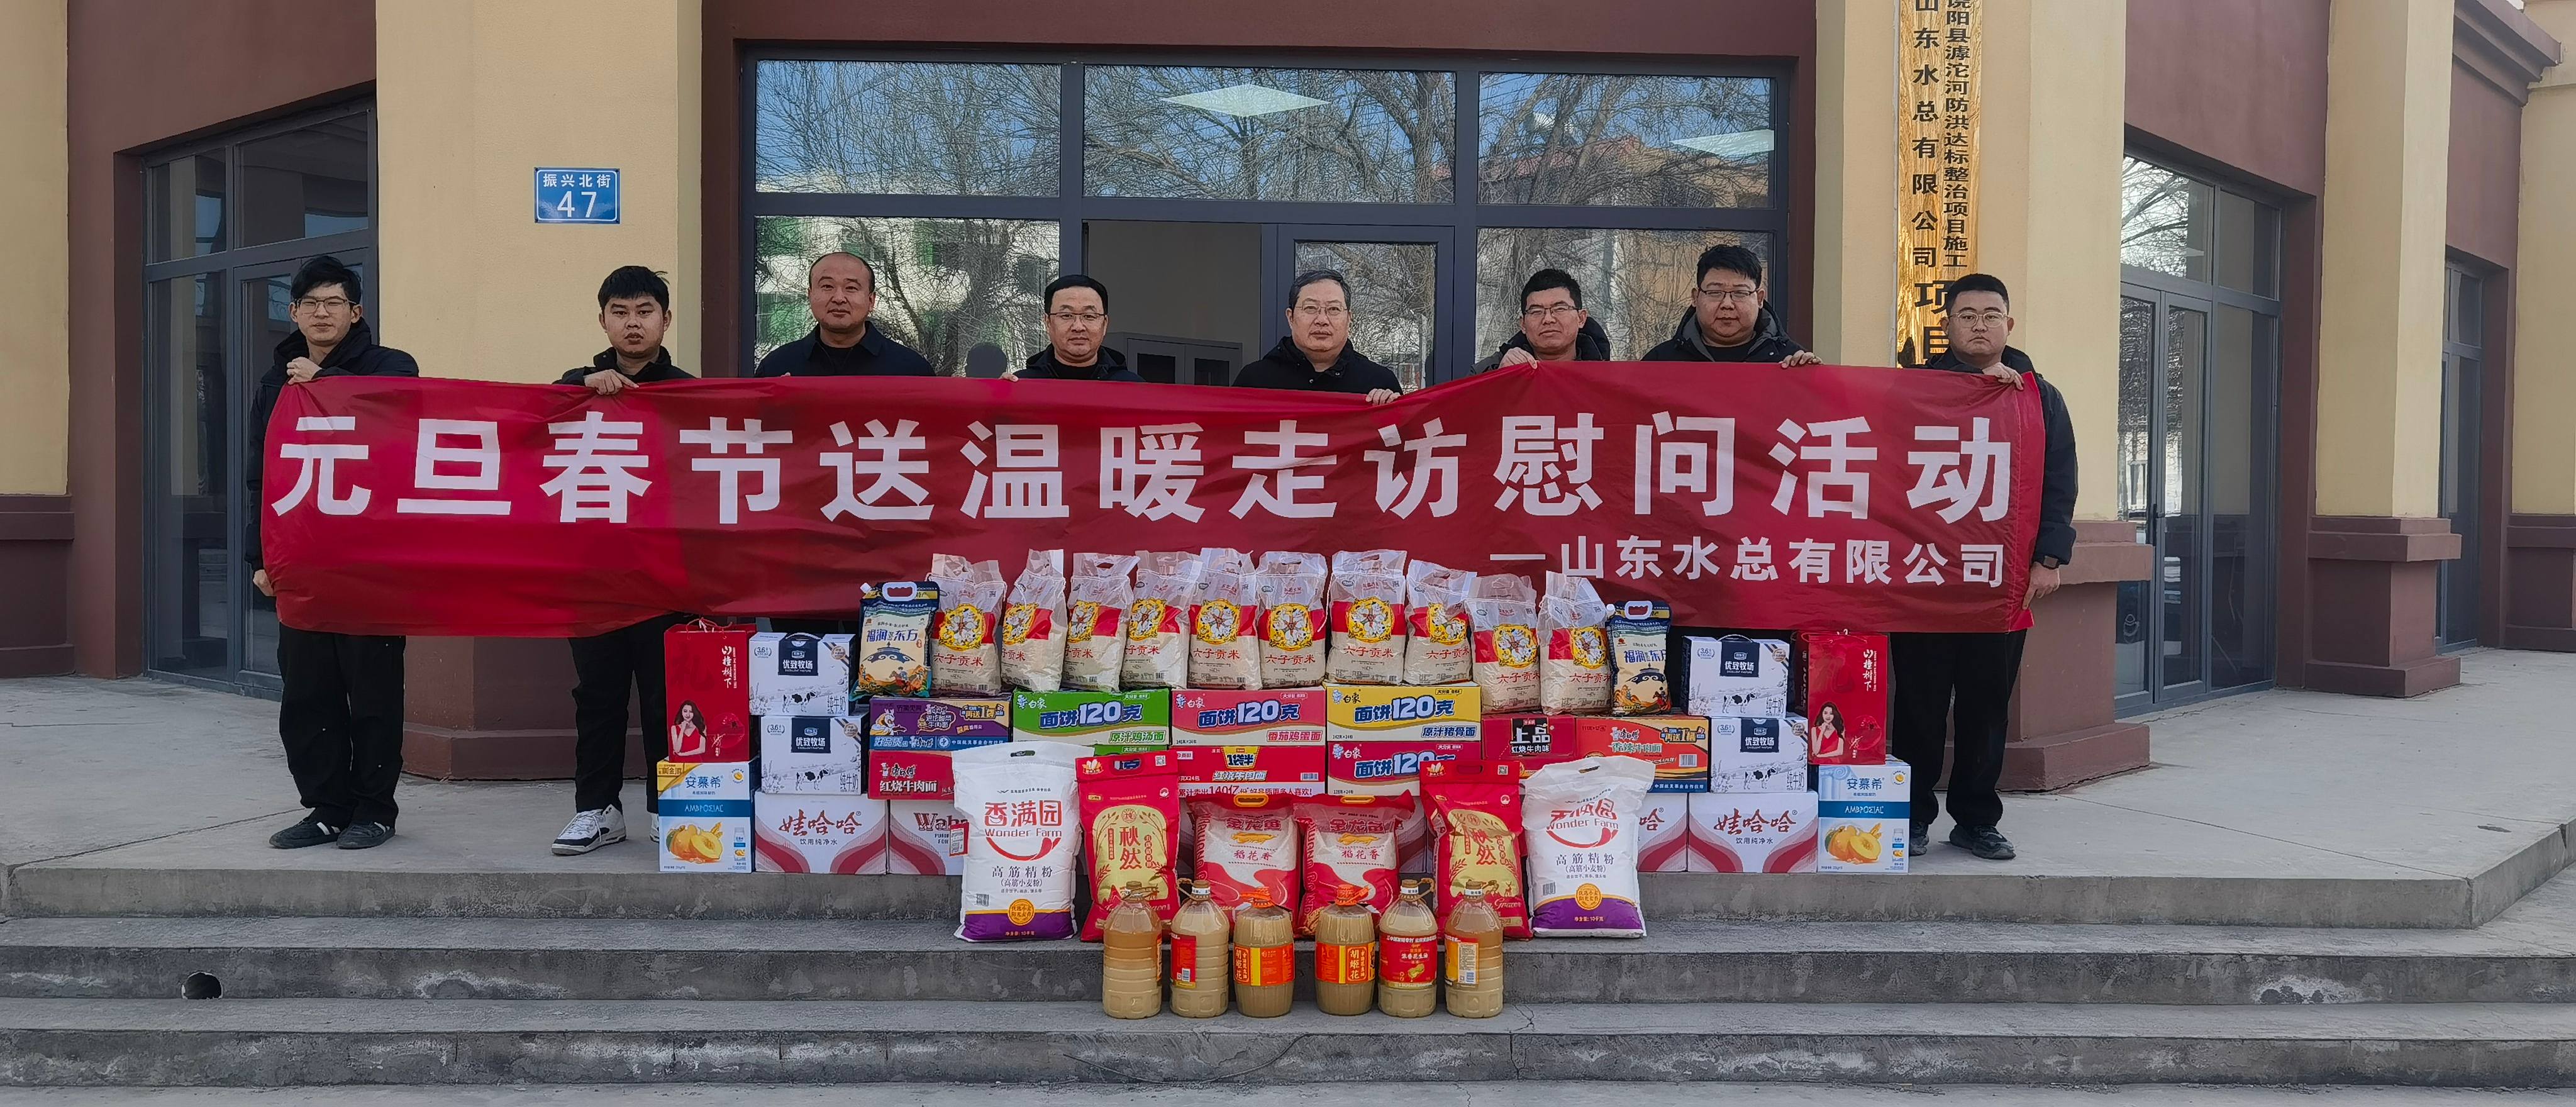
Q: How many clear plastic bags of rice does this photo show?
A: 10